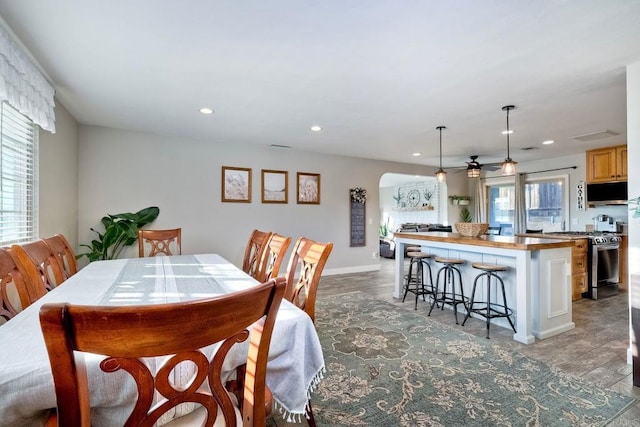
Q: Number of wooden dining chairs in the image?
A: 8